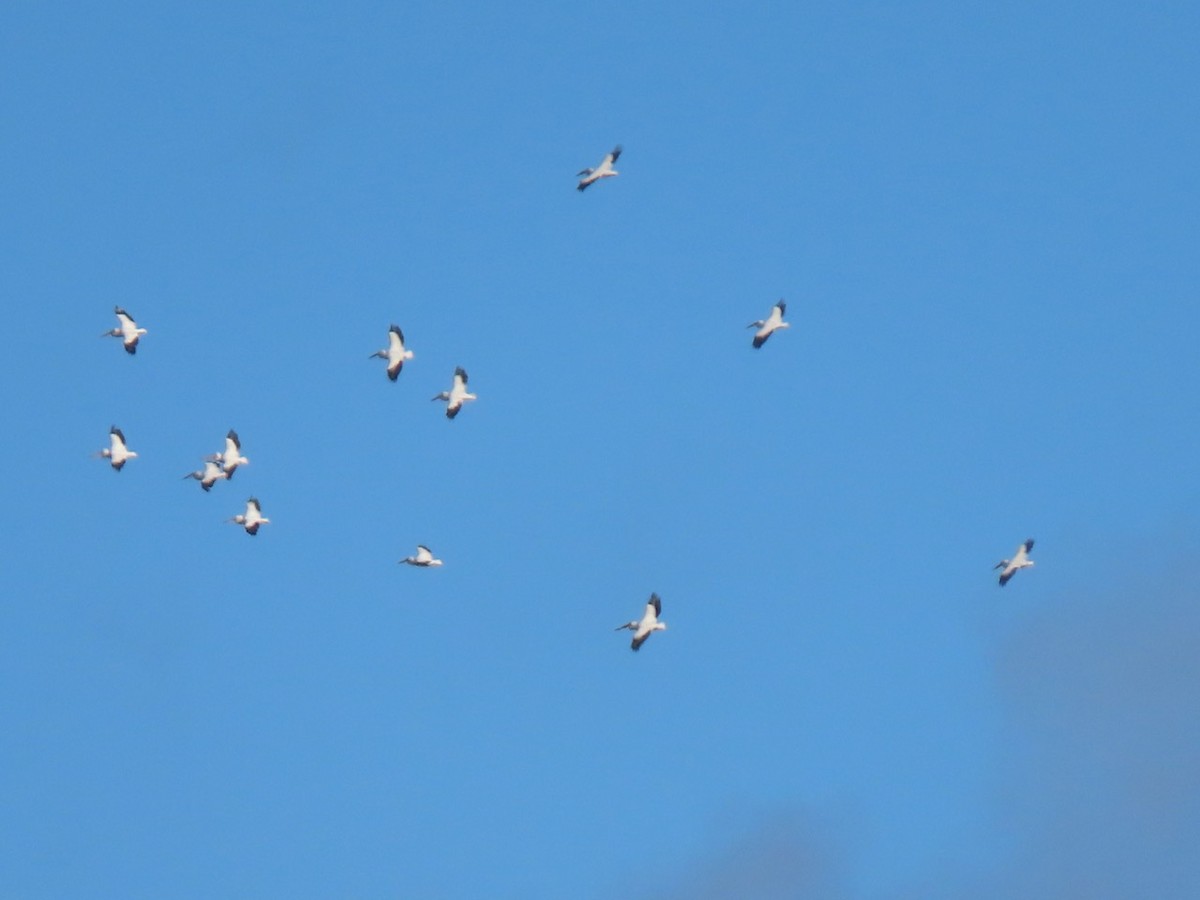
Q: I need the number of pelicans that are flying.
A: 12